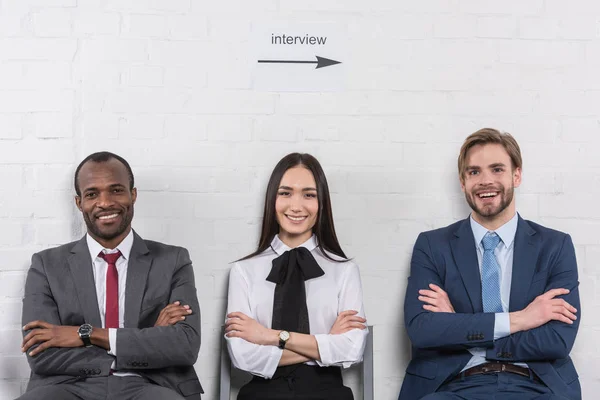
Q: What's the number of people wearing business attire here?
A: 3